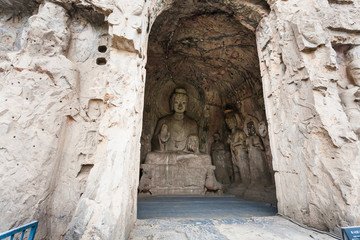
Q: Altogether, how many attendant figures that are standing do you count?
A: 3